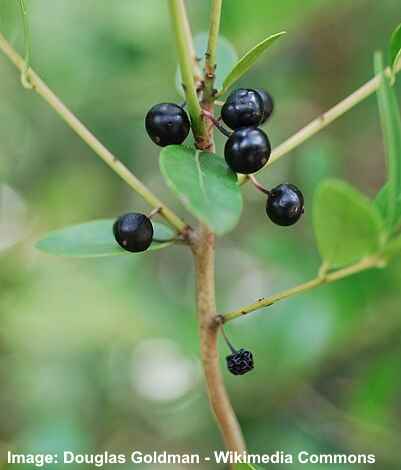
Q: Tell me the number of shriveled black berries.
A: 1